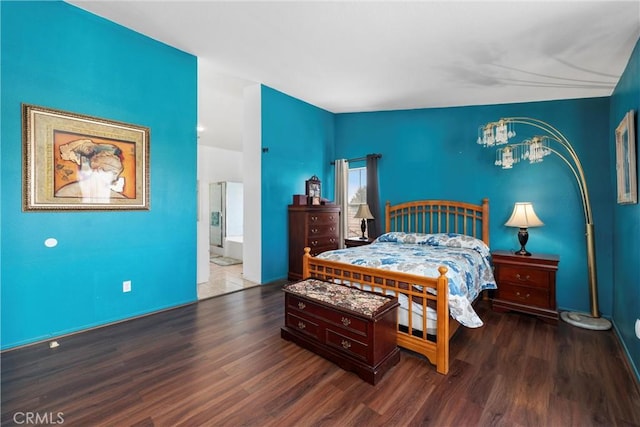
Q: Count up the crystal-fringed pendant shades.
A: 4